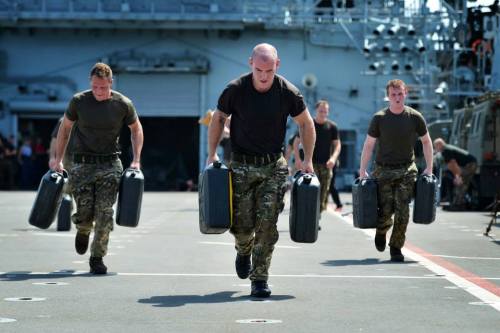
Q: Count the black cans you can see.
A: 7